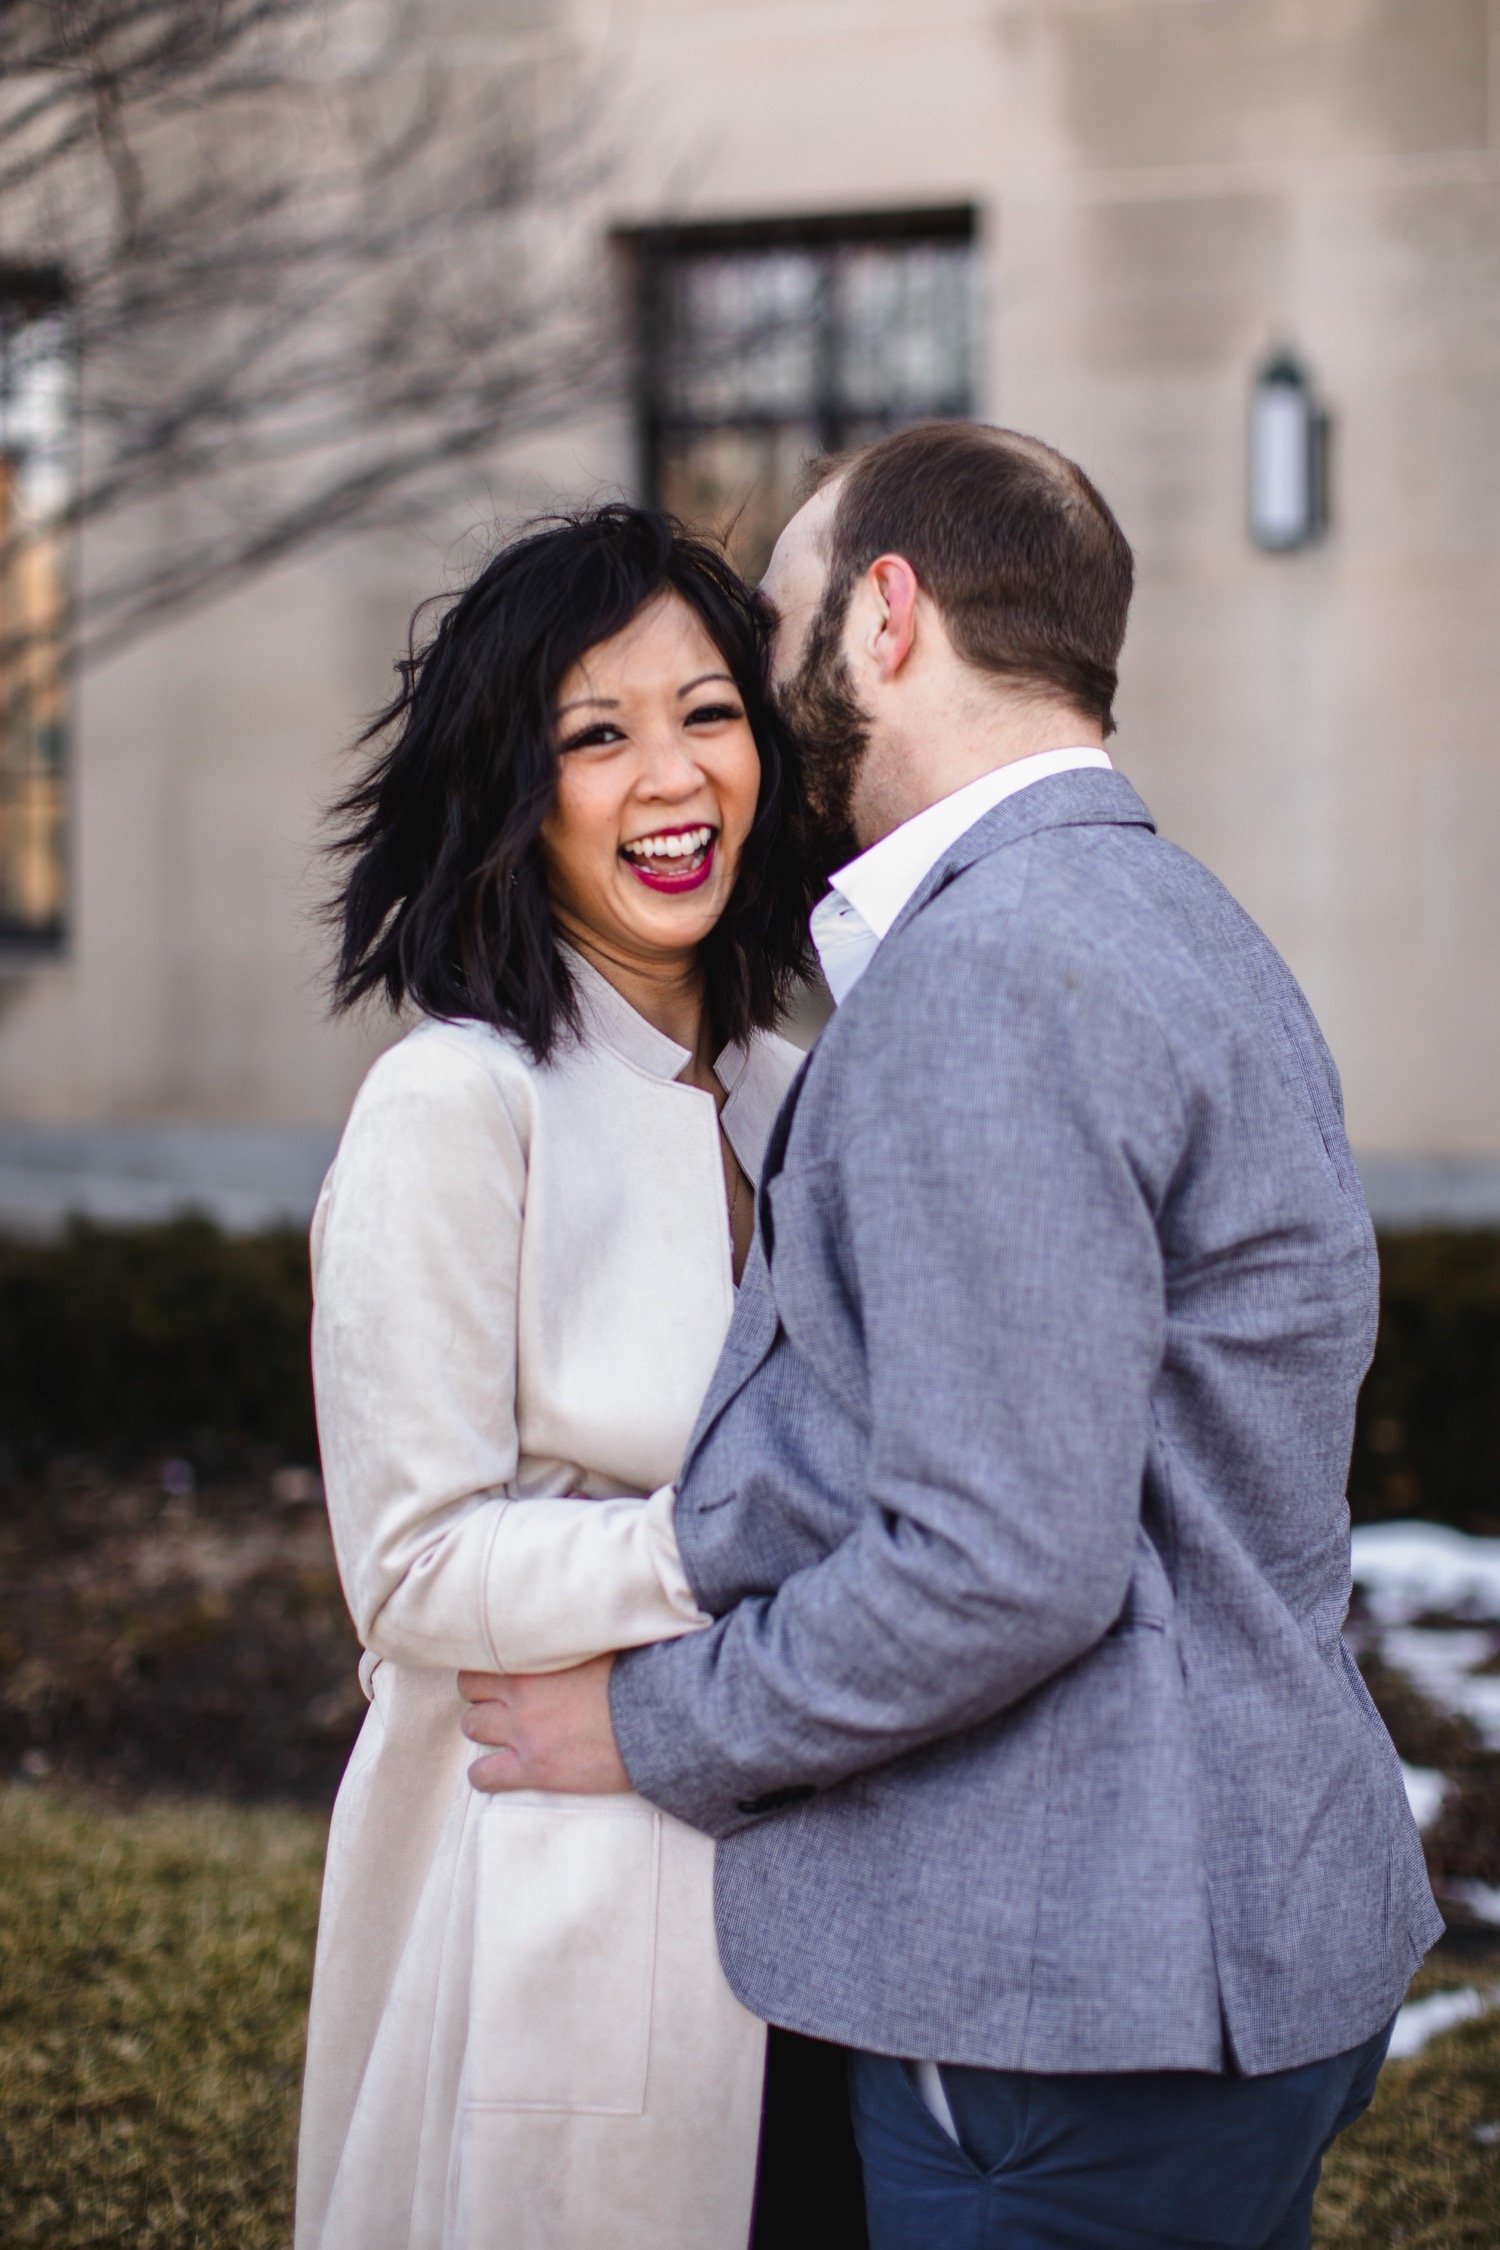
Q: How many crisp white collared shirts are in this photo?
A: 1